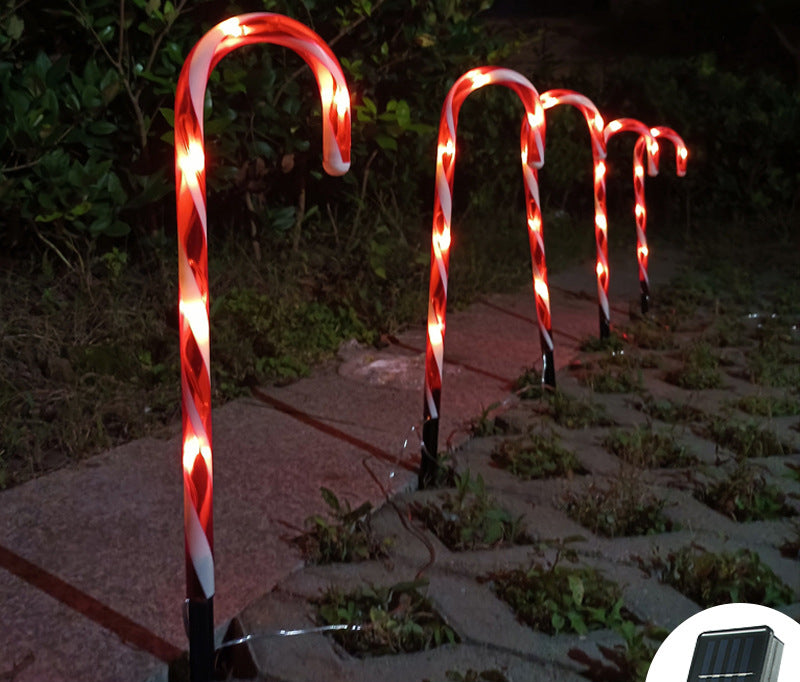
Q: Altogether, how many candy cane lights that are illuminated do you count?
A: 5